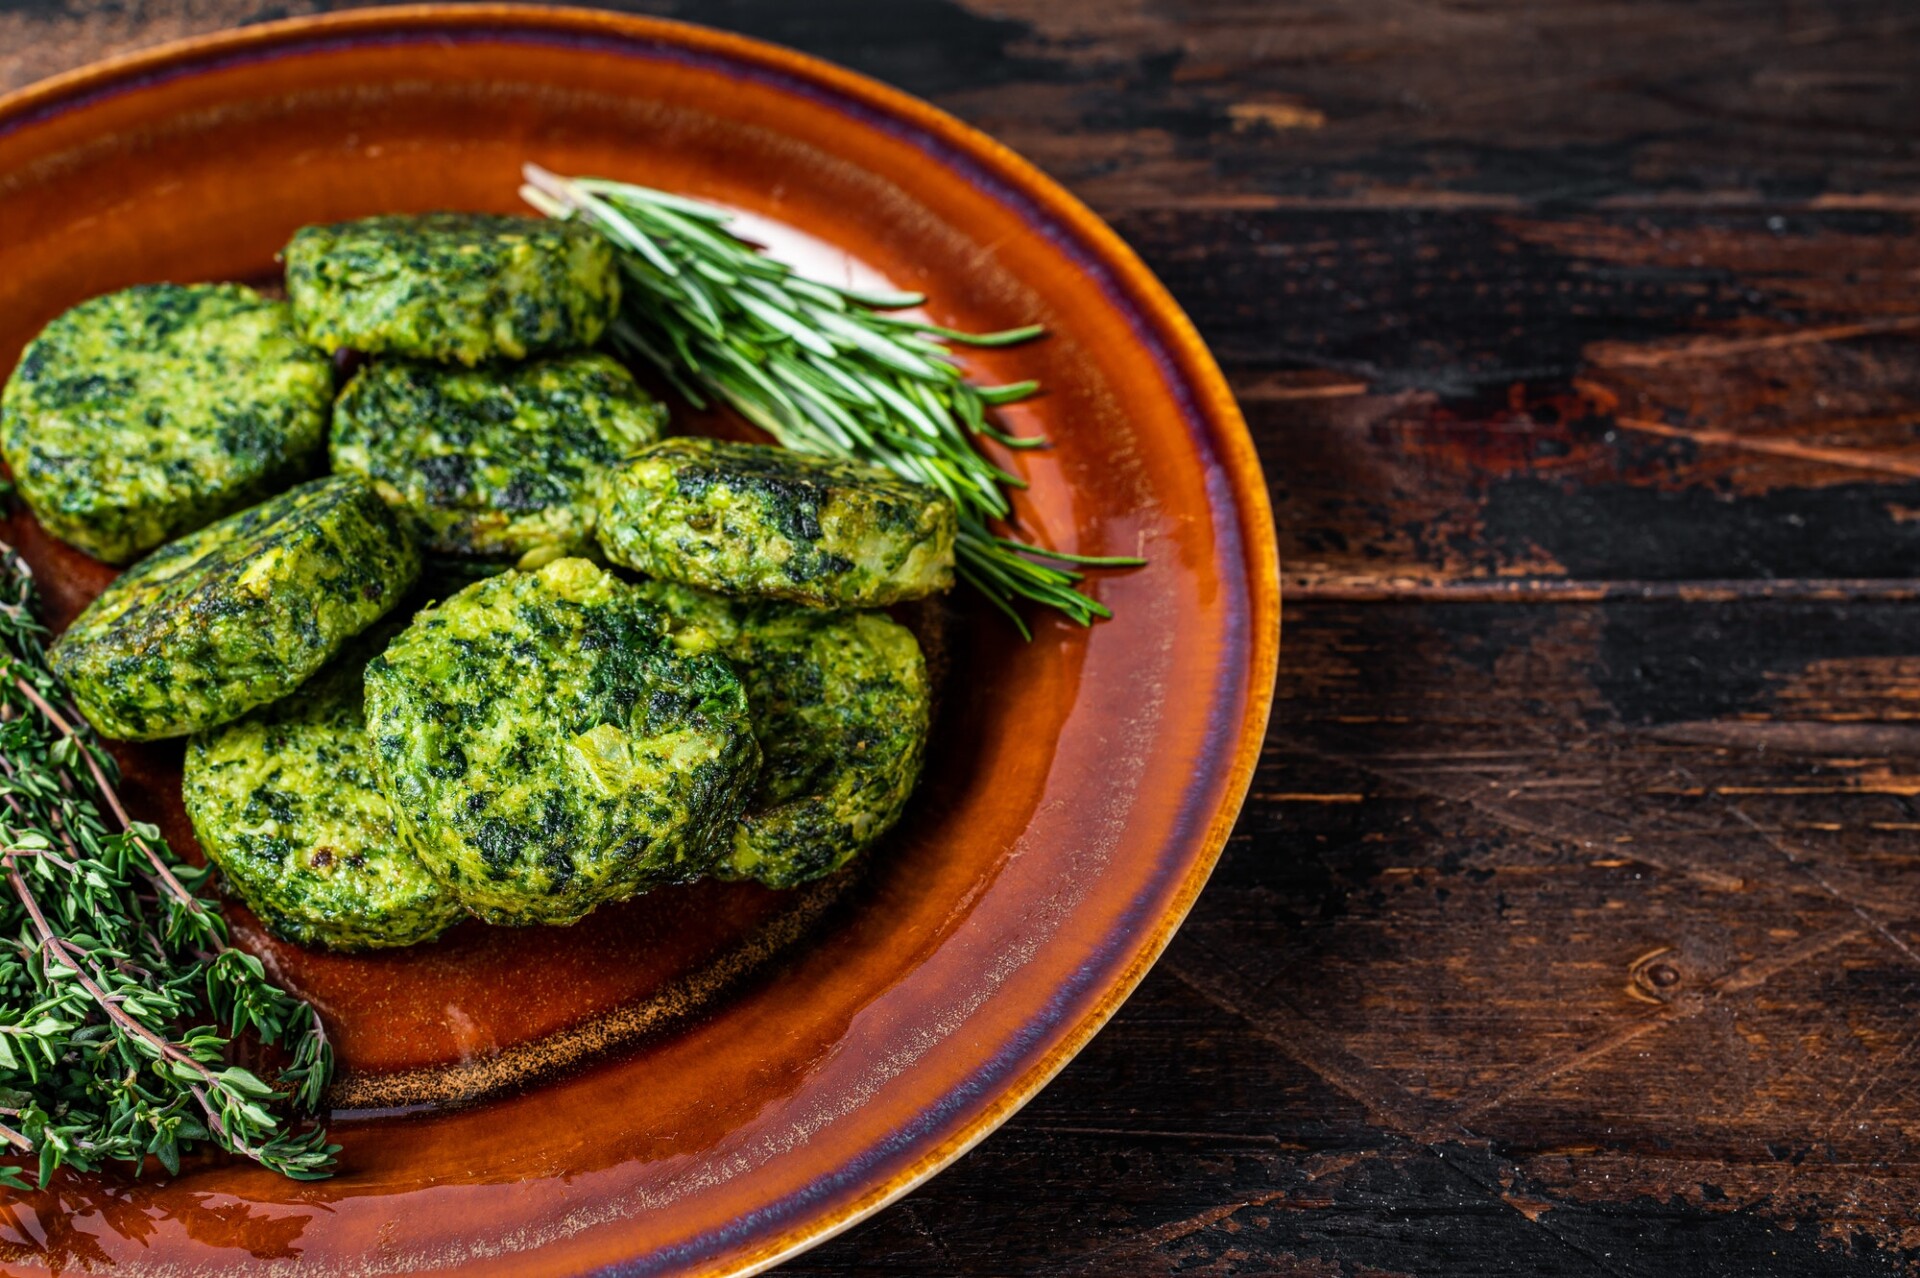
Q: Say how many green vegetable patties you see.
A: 8